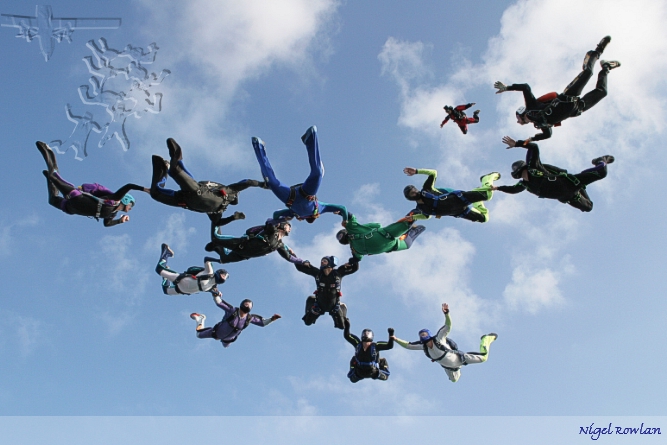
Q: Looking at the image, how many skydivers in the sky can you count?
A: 14